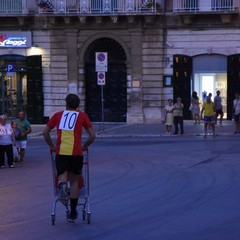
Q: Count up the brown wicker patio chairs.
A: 0